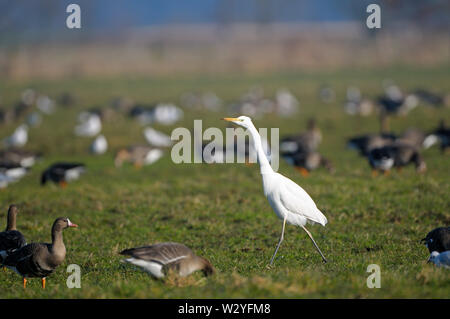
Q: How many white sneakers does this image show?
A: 0